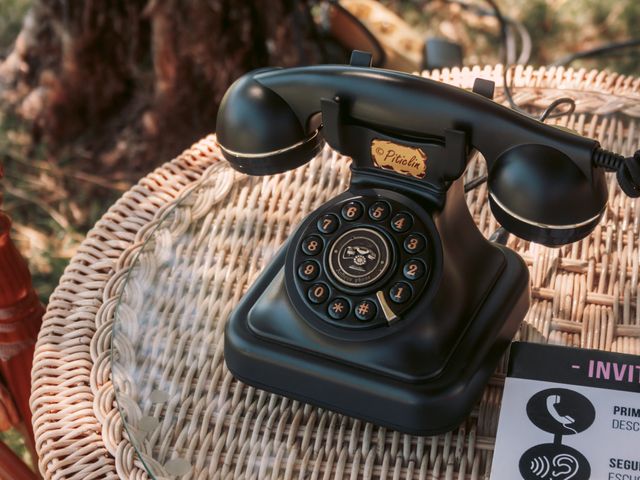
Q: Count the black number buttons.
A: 10